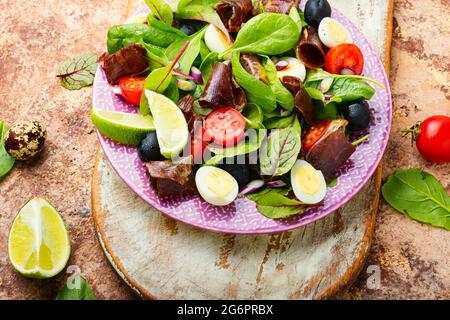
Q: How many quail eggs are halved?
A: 5